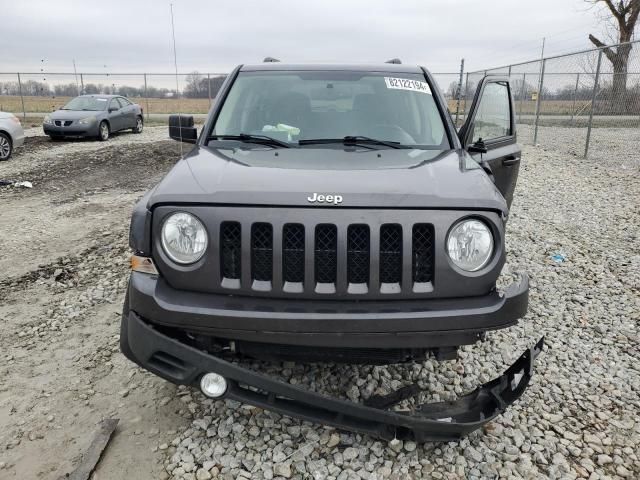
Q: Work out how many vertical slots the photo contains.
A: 7